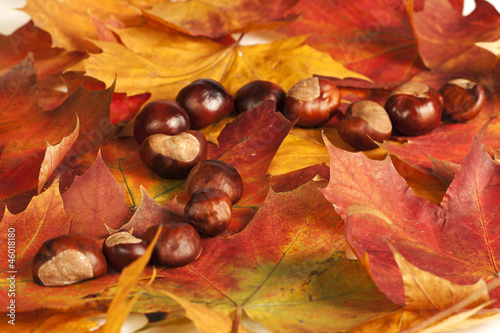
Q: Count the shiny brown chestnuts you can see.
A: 13